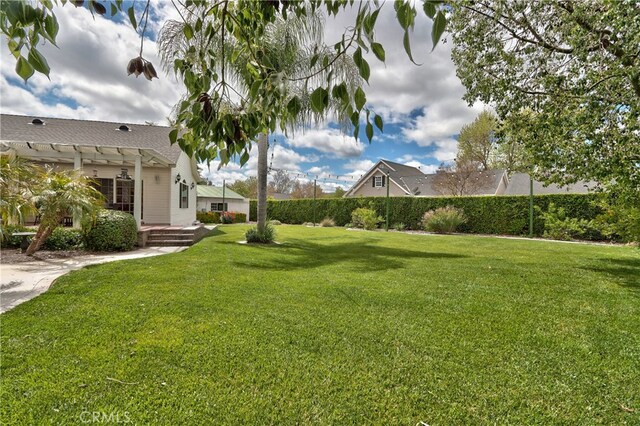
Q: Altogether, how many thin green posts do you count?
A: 4